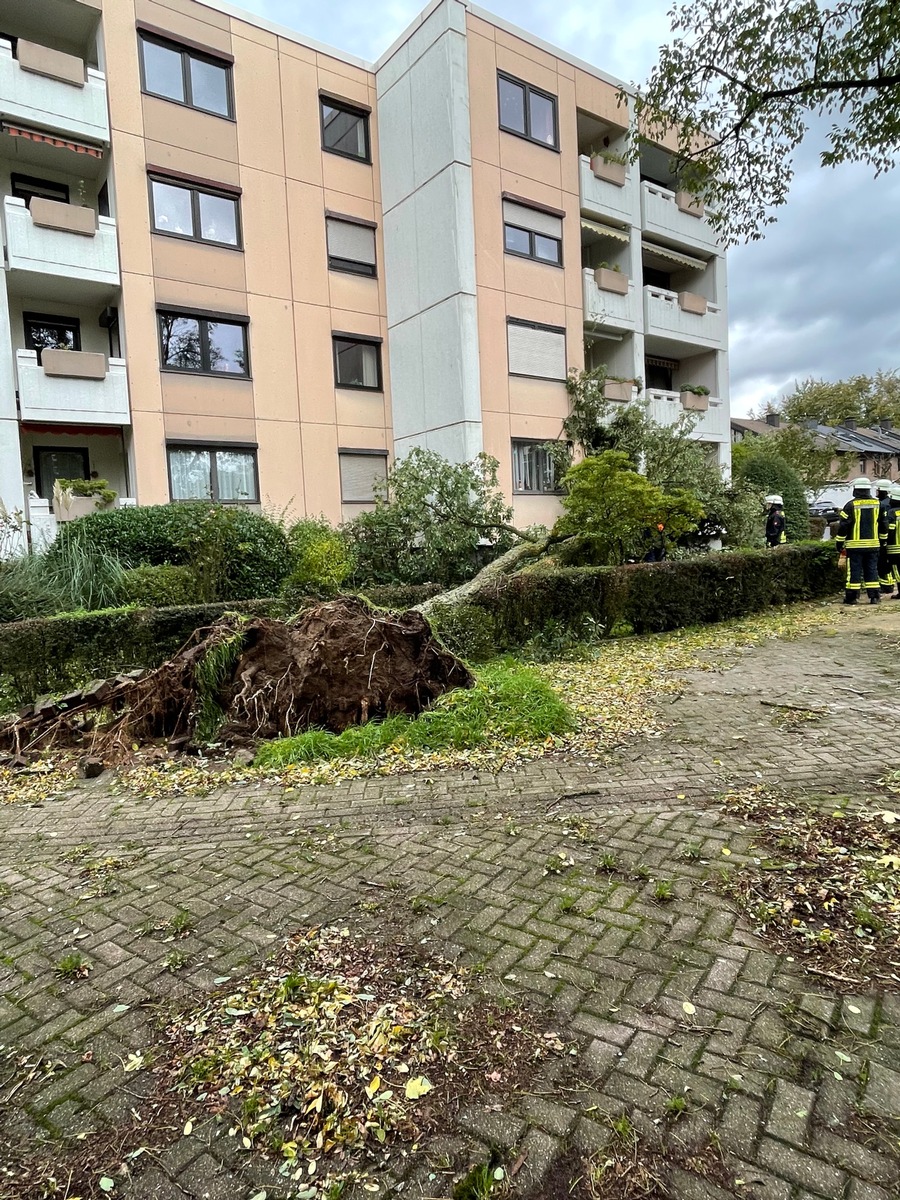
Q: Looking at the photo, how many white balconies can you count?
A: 10